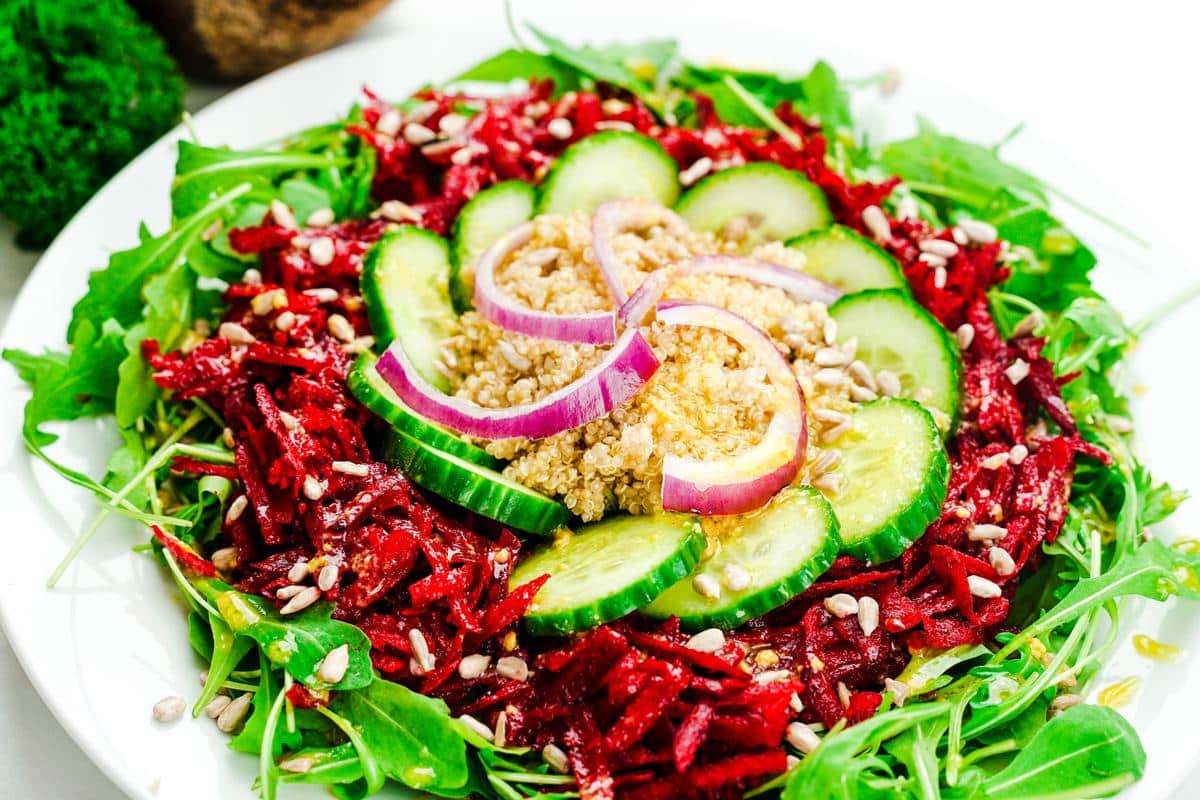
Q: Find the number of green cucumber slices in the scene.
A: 11